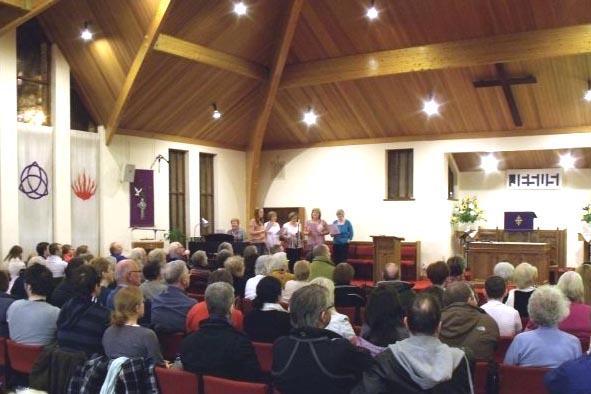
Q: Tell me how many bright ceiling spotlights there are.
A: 9